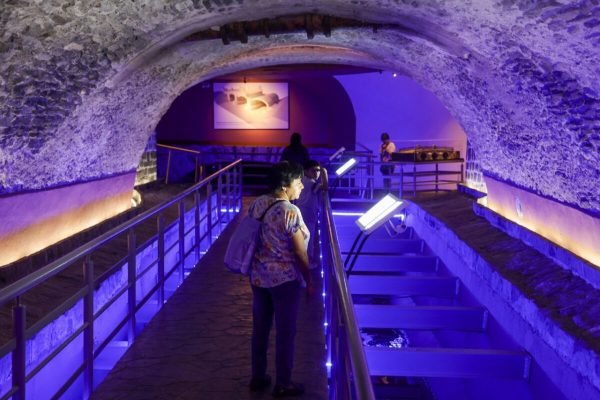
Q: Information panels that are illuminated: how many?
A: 2